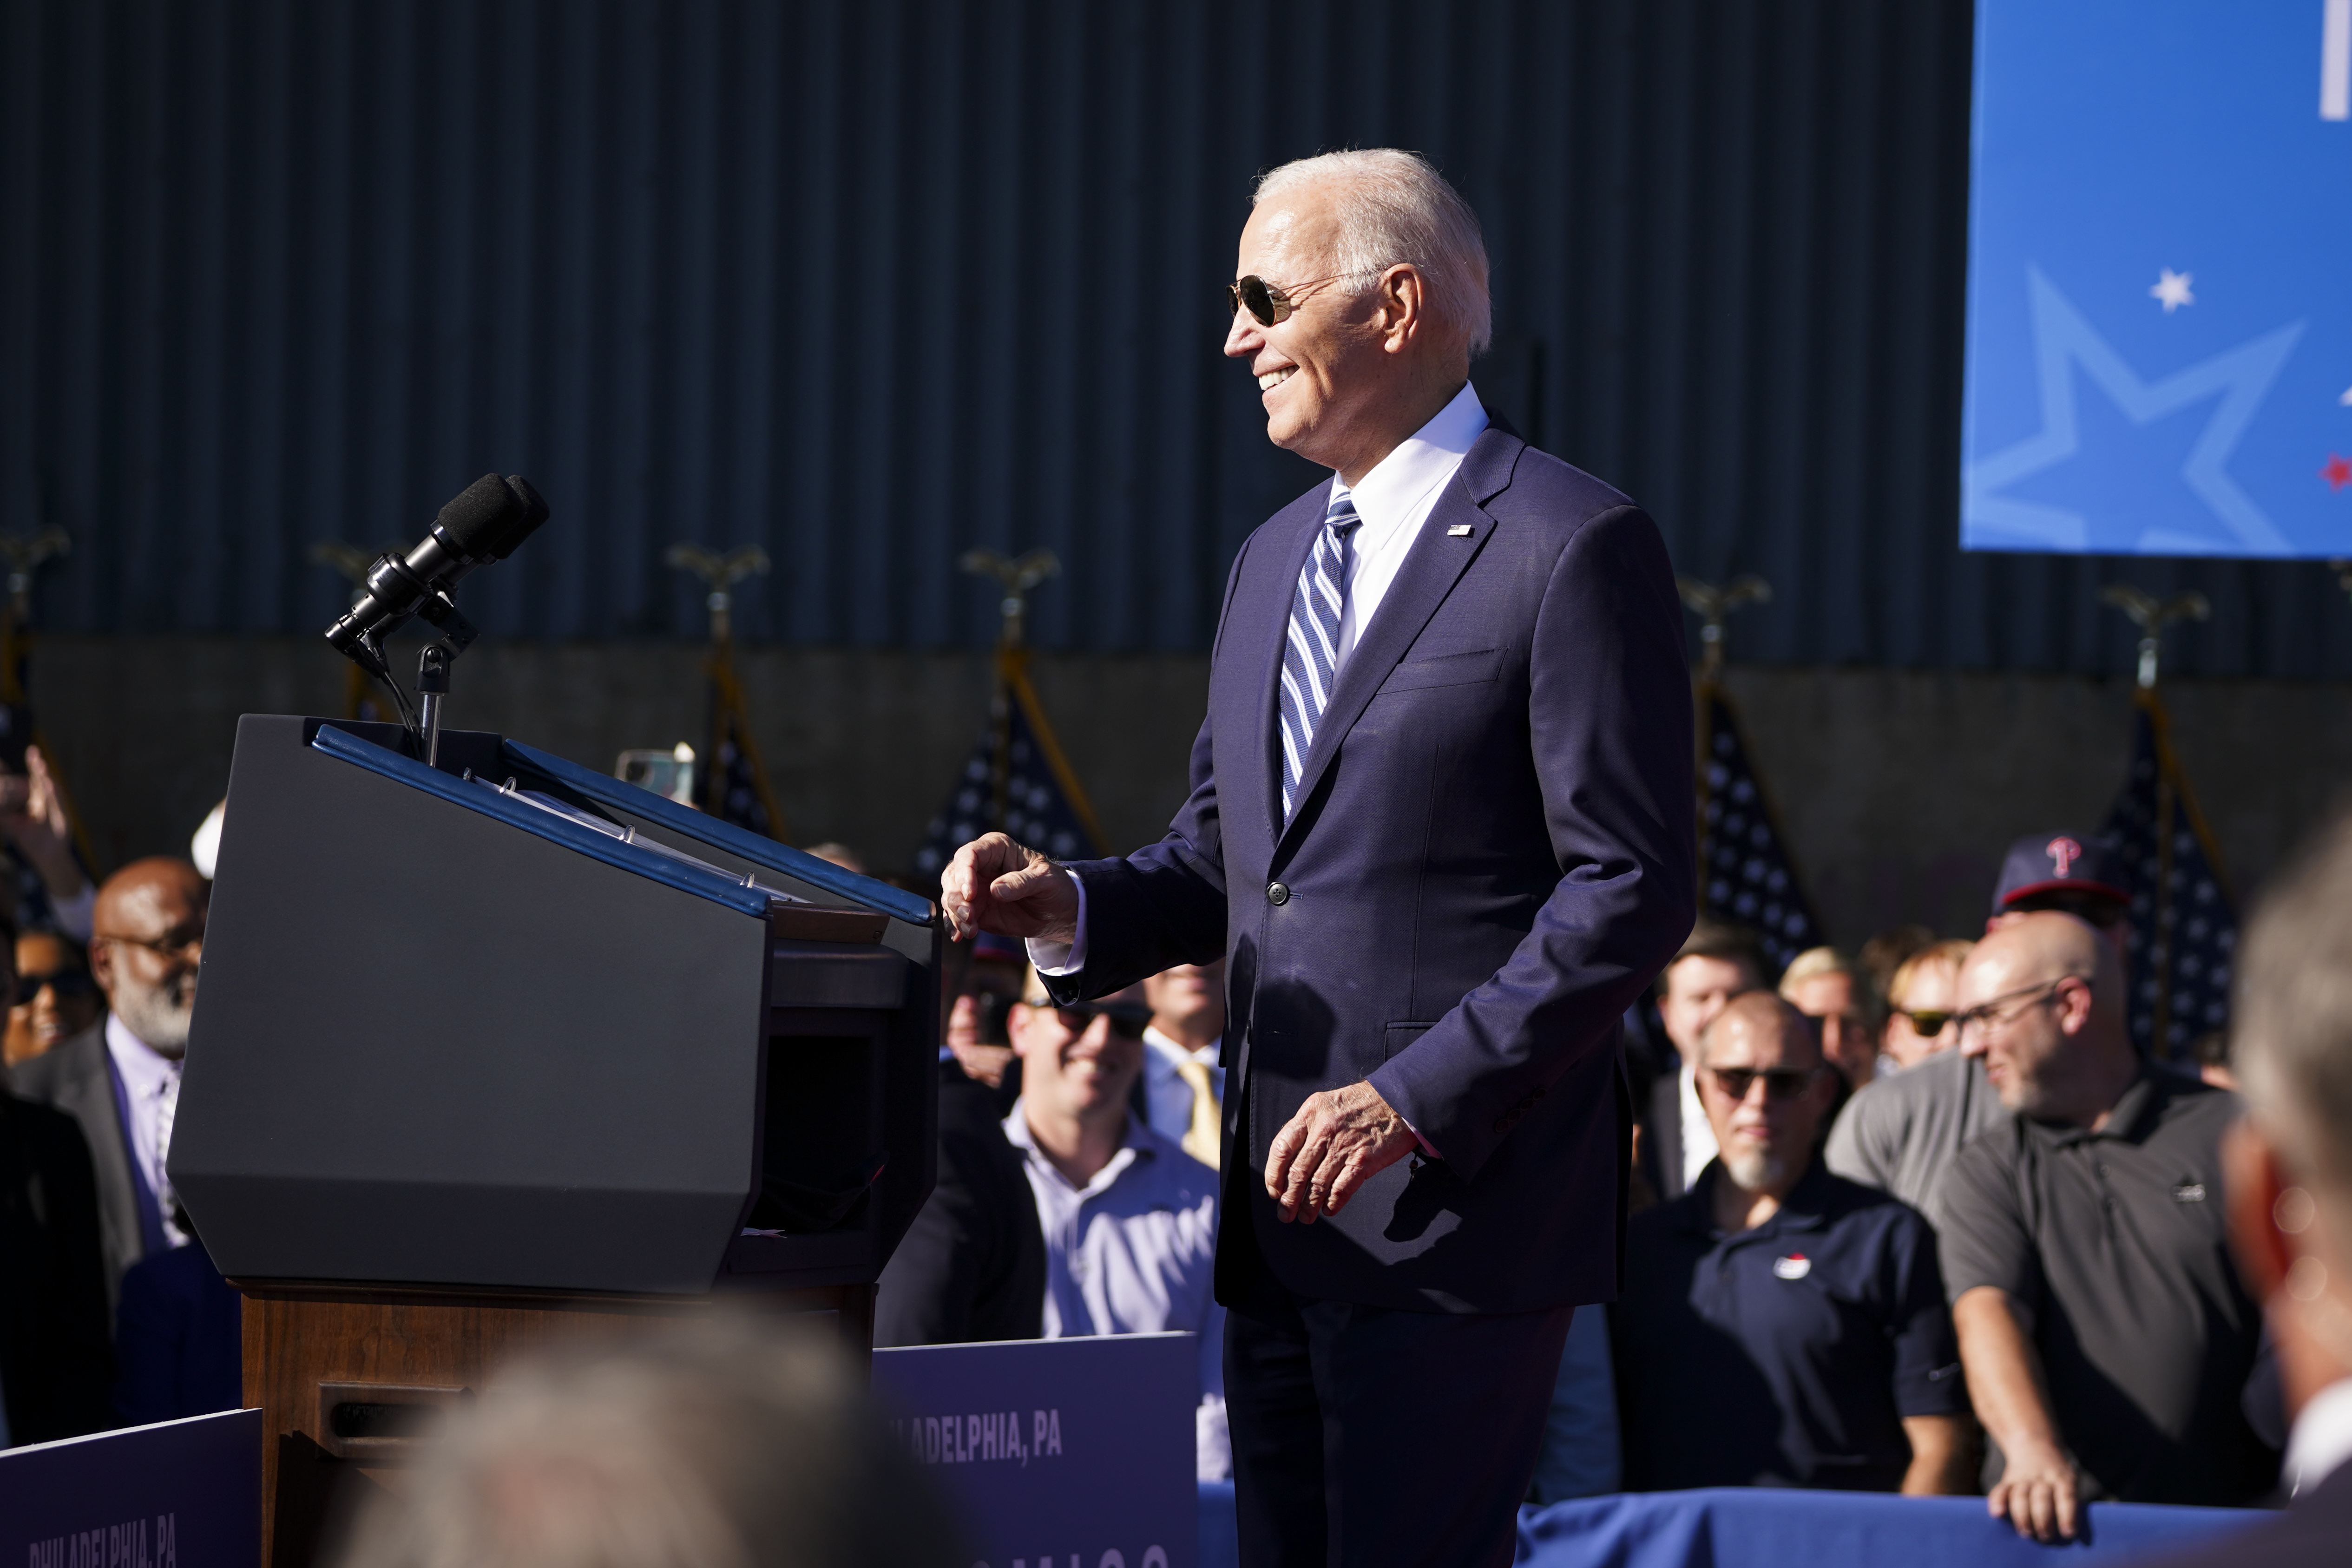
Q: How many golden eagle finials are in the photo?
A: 6